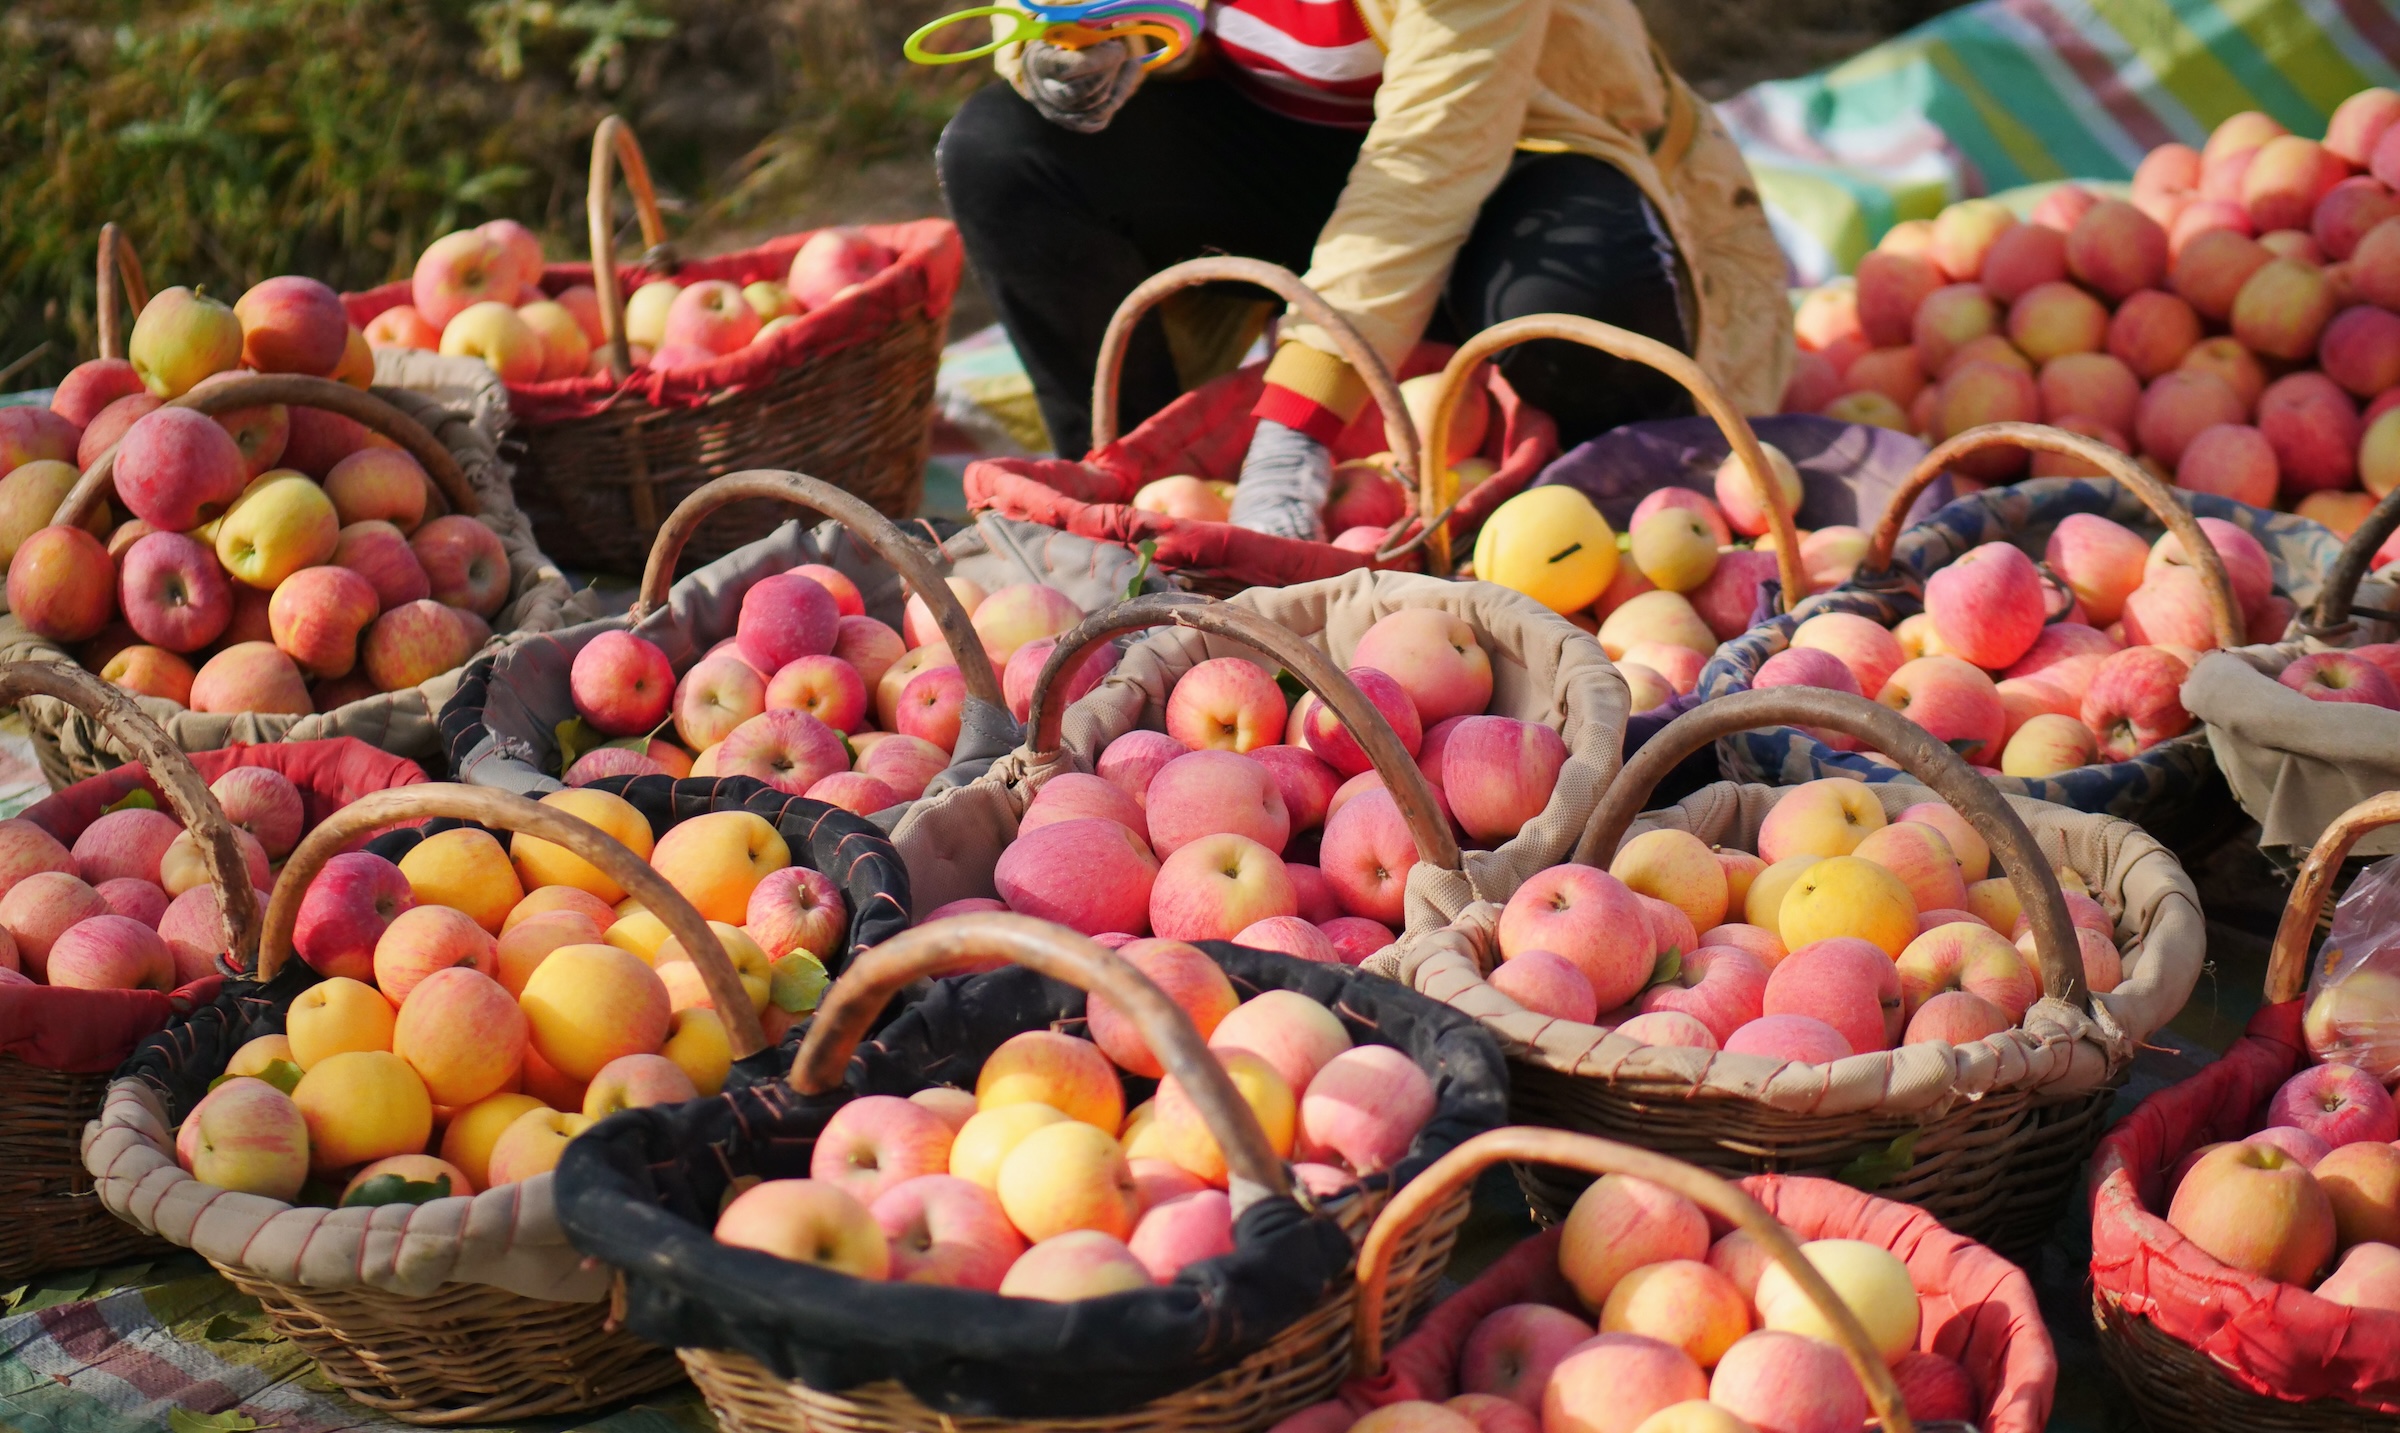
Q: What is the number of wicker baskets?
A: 15